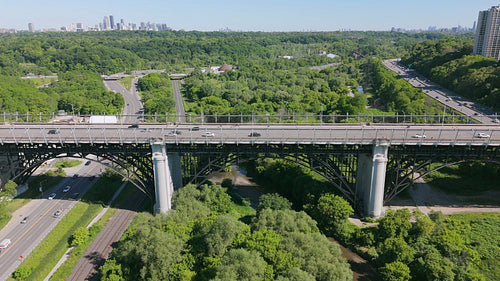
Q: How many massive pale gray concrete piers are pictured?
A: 2